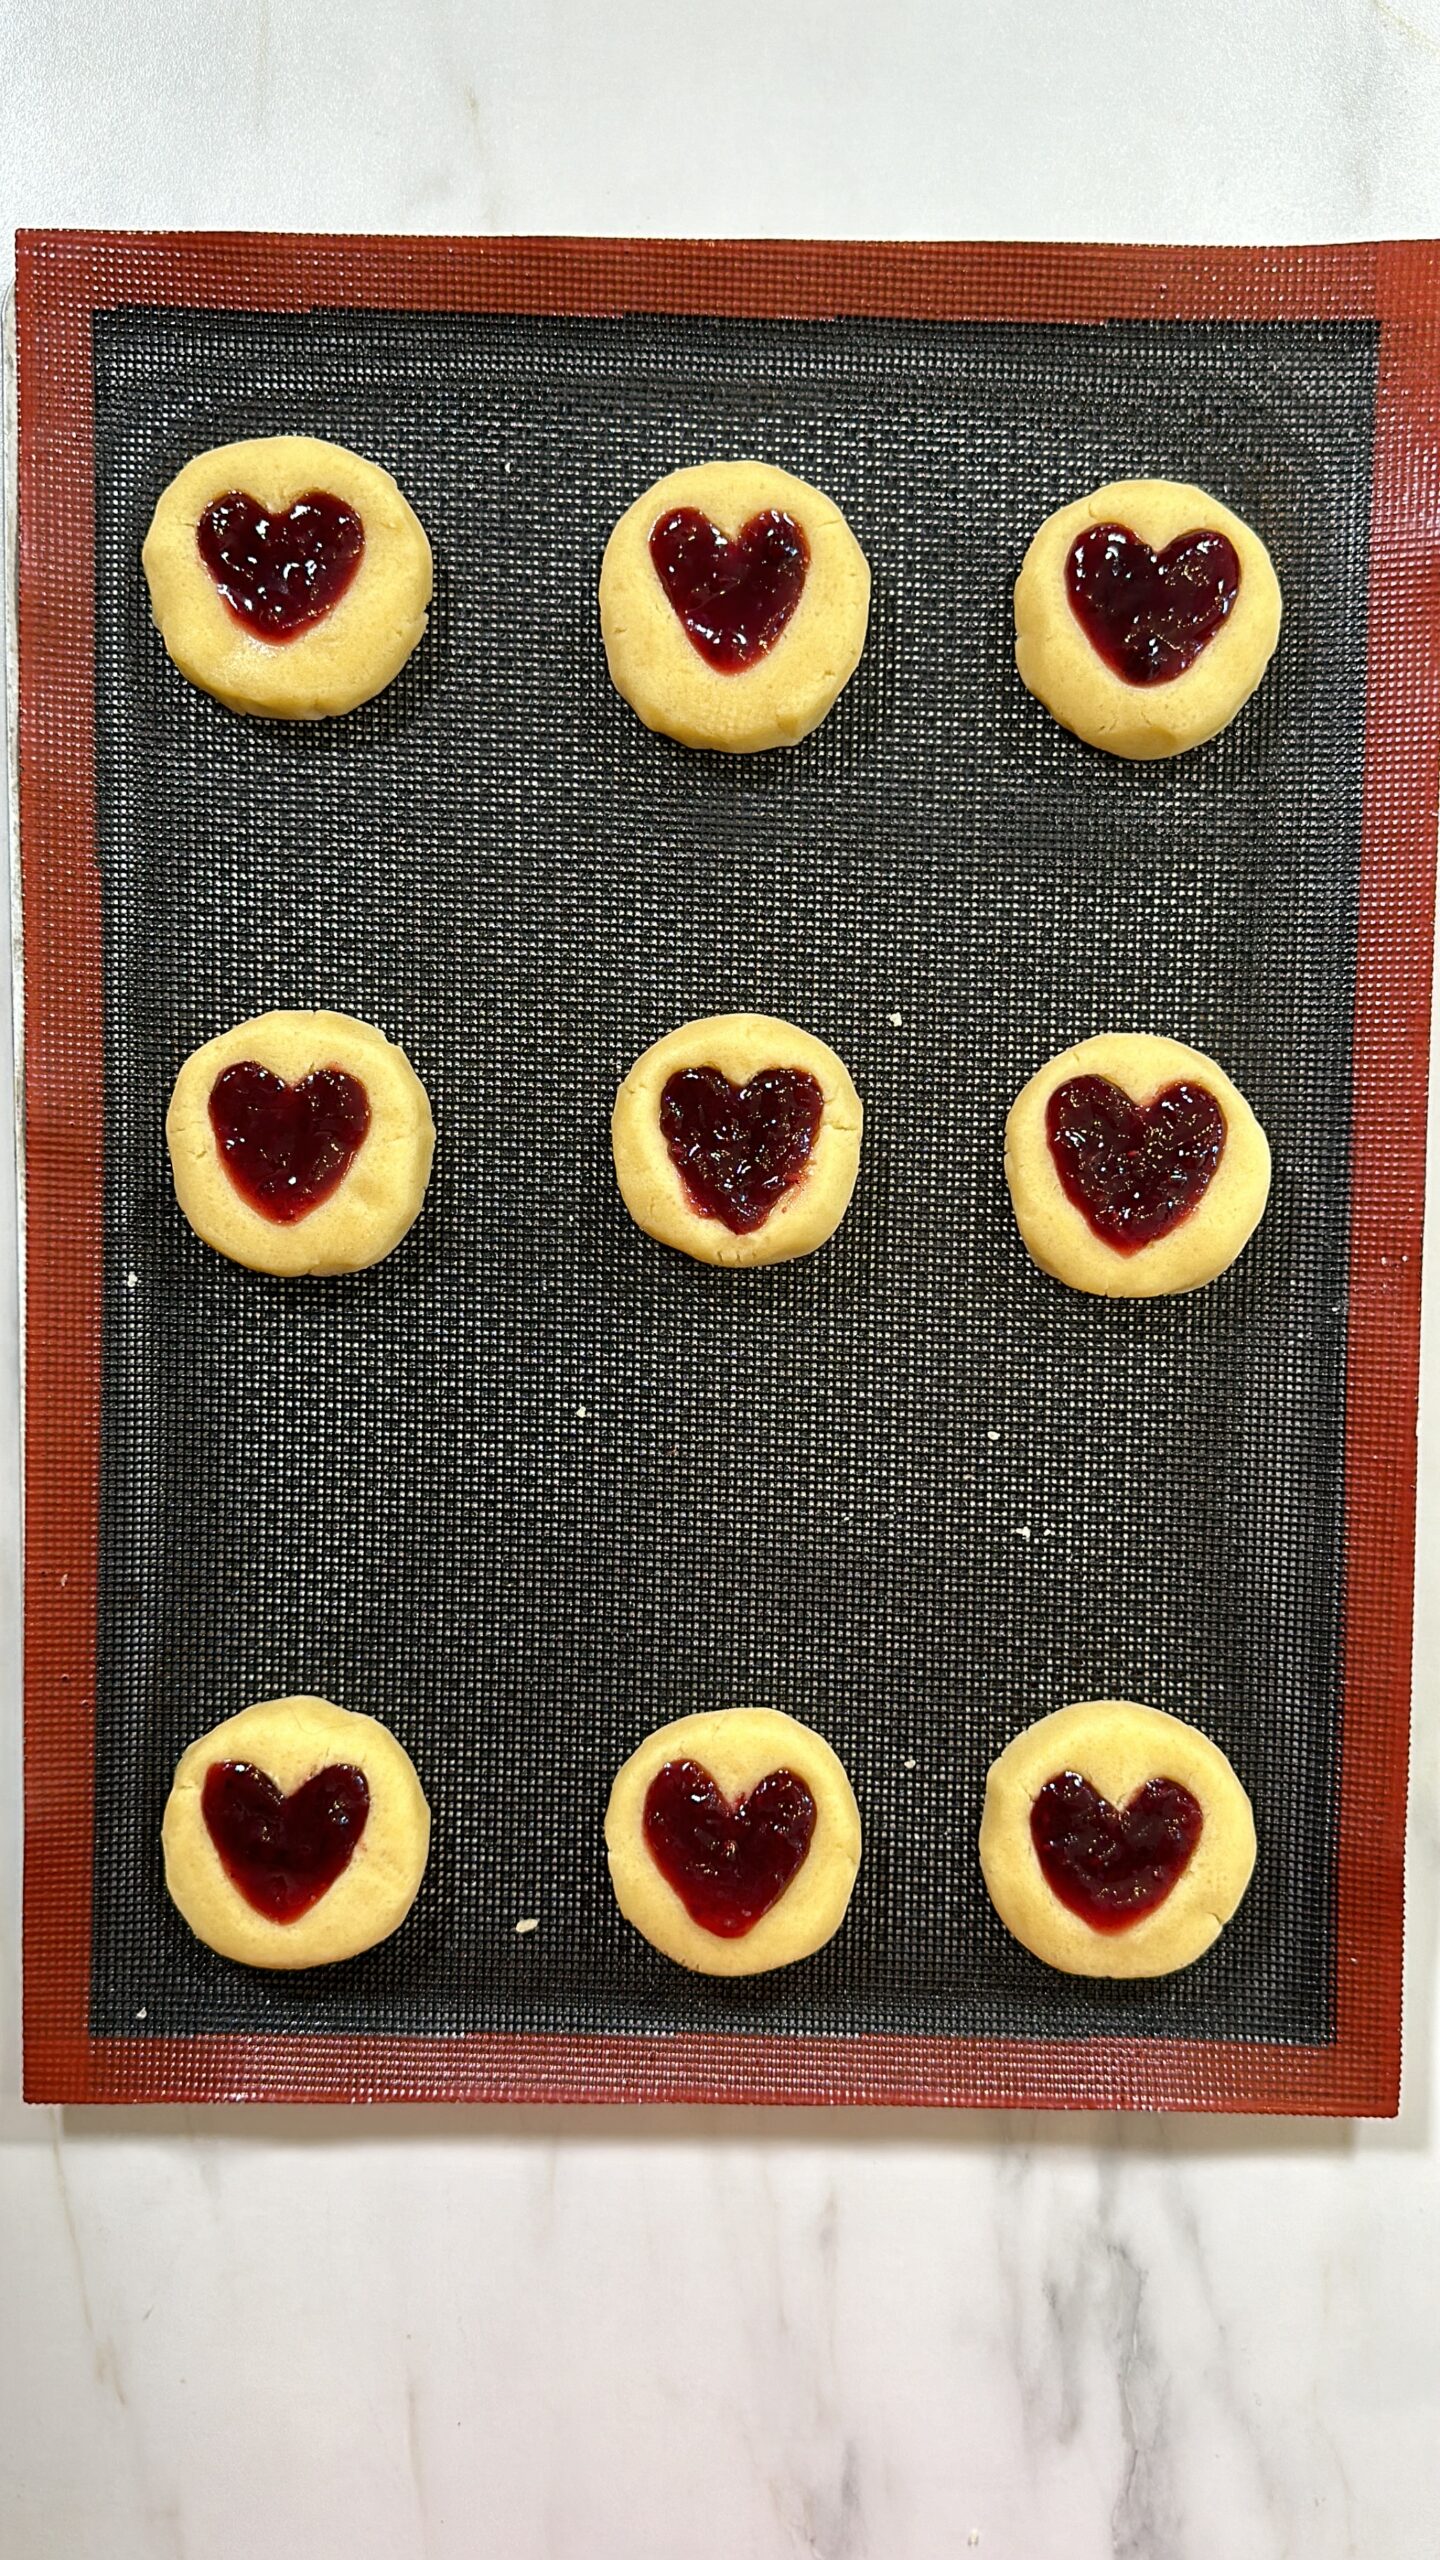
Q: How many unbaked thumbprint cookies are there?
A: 9